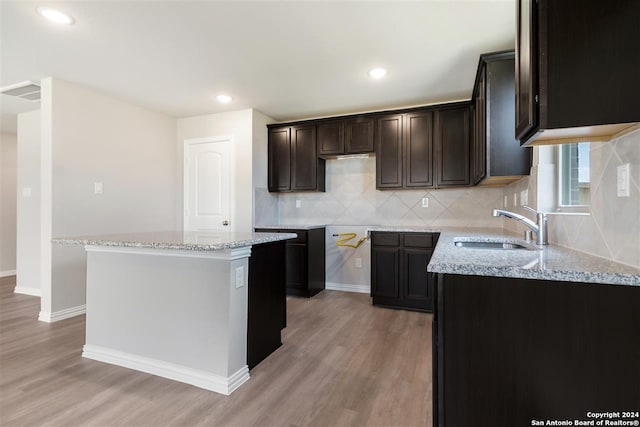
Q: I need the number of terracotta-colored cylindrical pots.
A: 0